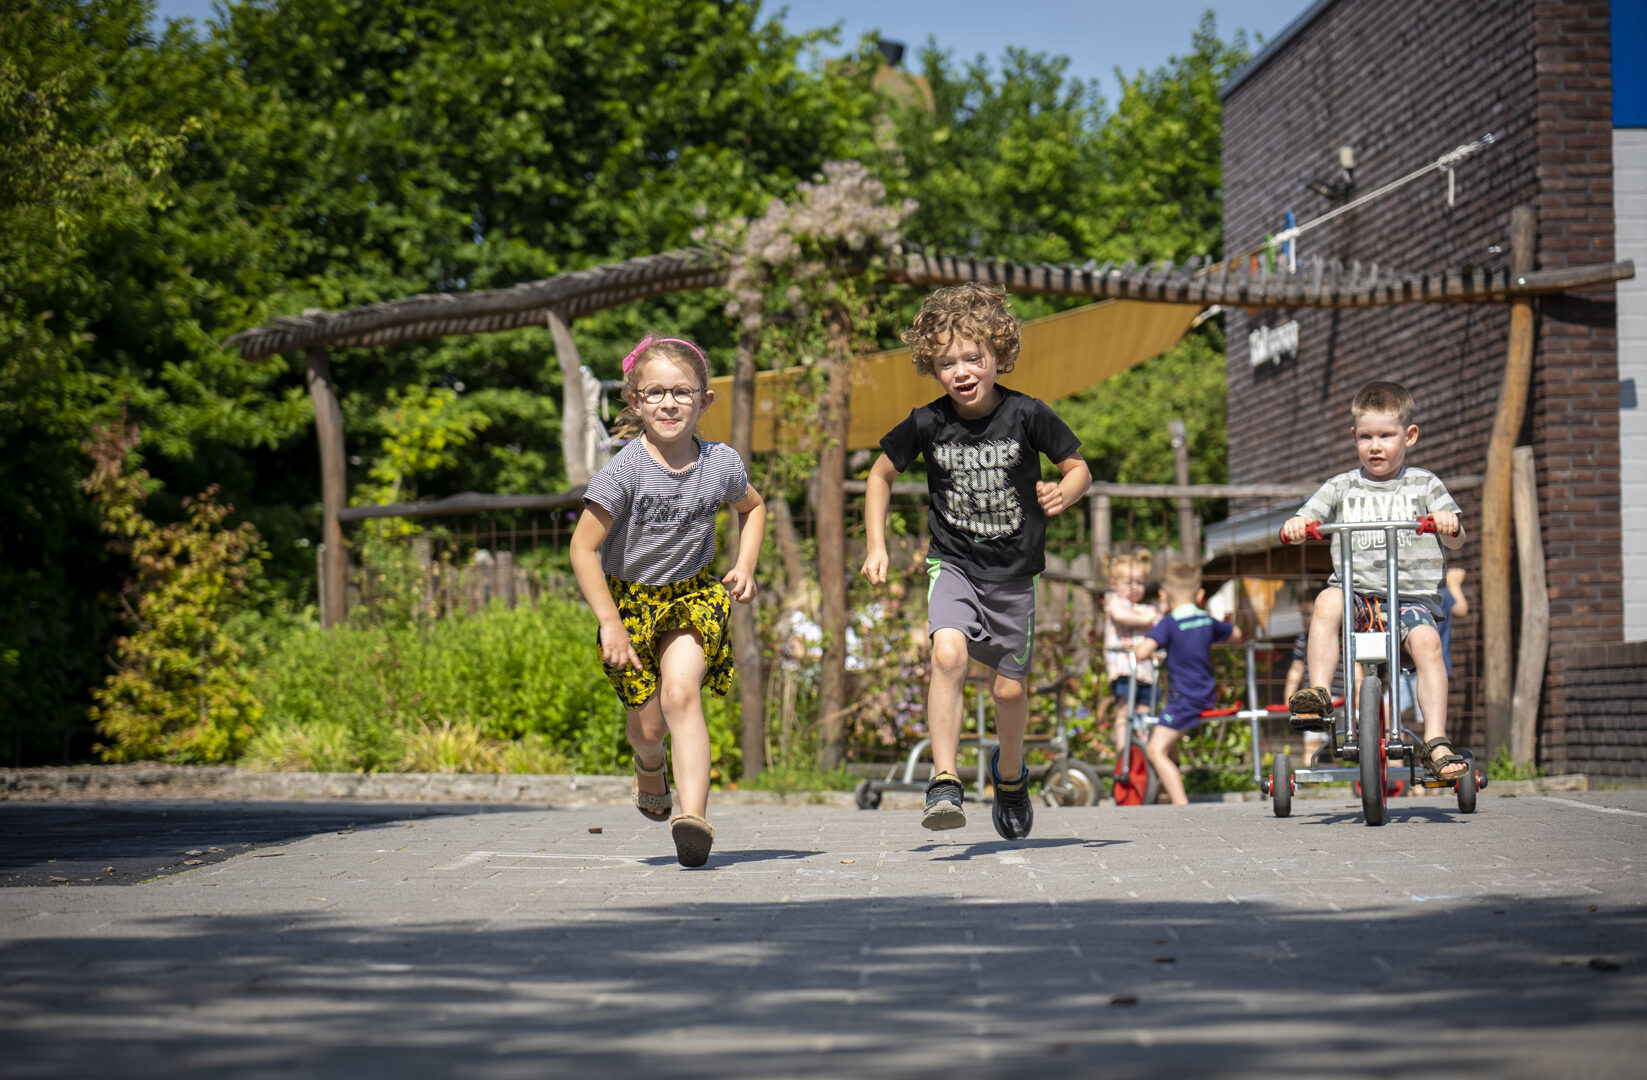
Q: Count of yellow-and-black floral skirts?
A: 1